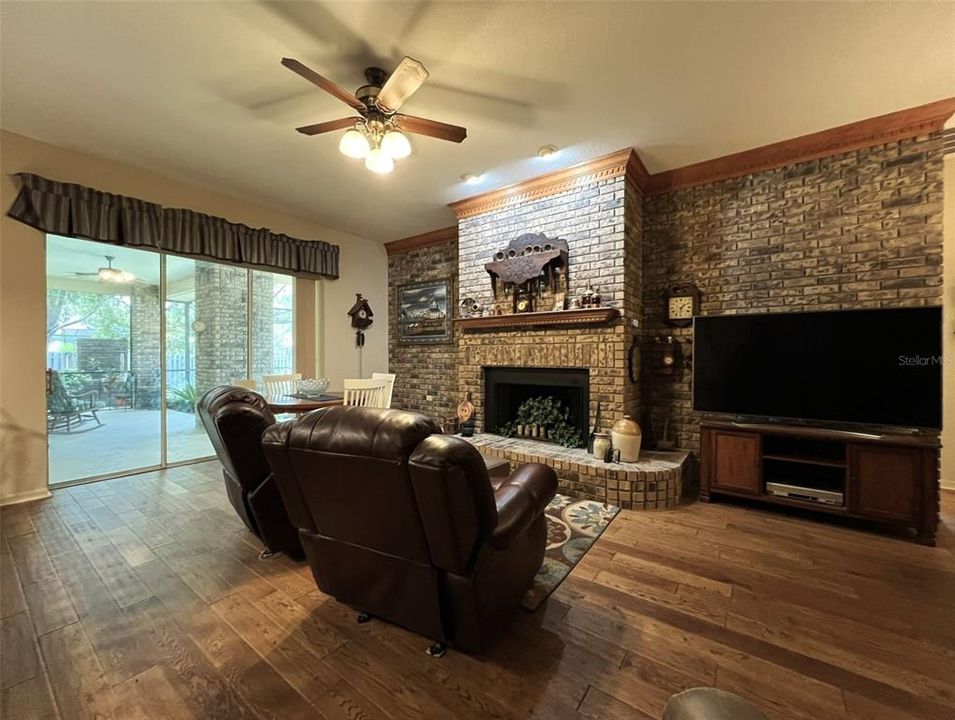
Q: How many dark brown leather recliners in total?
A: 2